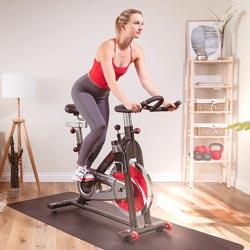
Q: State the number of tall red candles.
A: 0